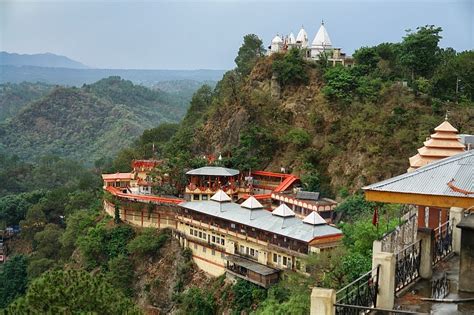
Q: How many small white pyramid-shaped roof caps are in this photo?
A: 4